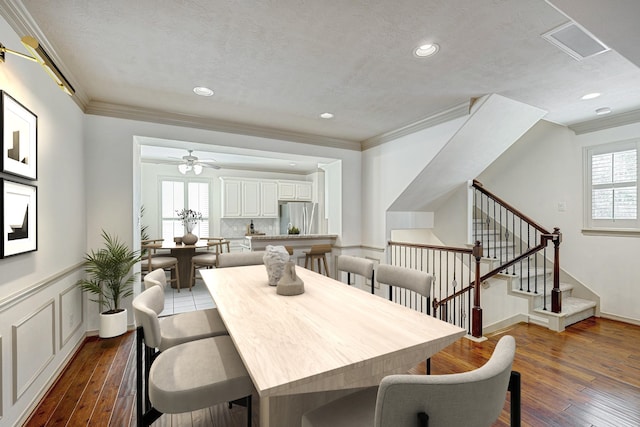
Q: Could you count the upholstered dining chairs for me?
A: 6